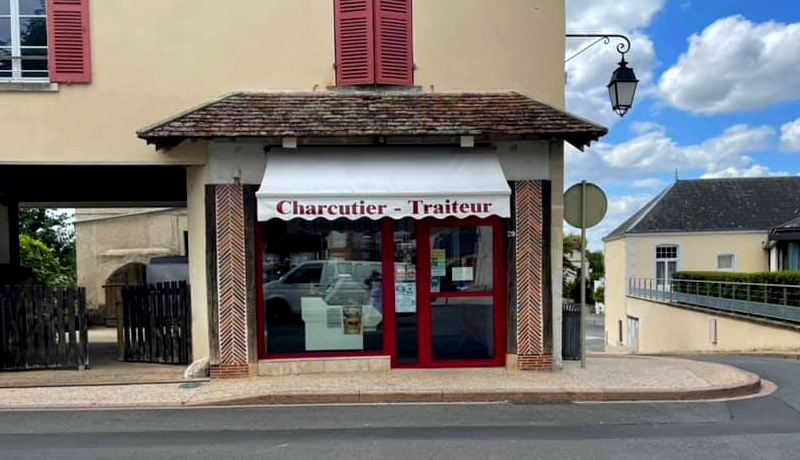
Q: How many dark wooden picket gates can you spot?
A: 2